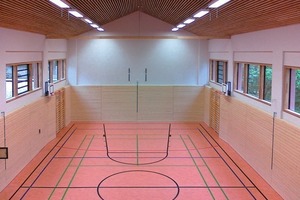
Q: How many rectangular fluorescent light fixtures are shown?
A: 10